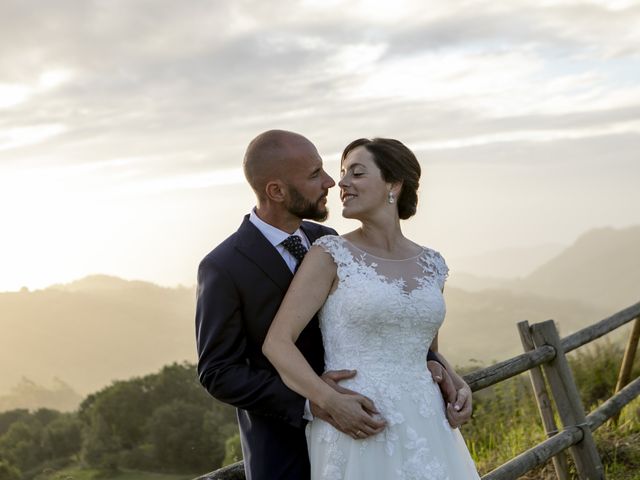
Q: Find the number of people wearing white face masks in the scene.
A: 0